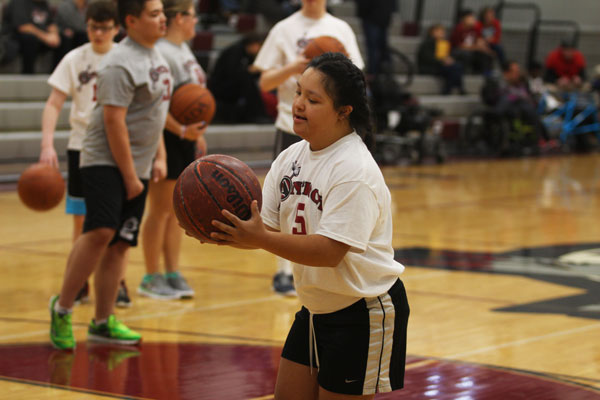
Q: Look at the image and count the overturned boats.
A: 0